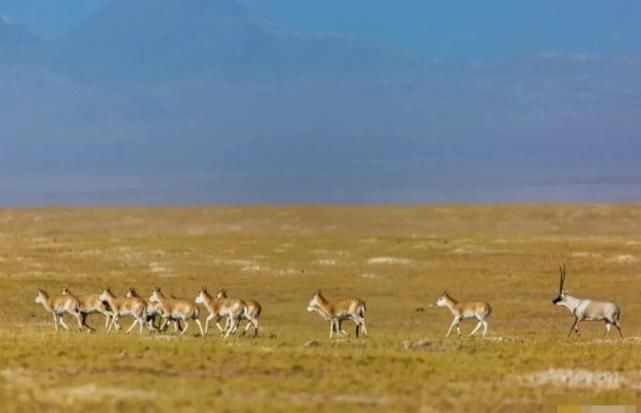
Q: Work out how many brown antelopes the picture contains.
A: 9